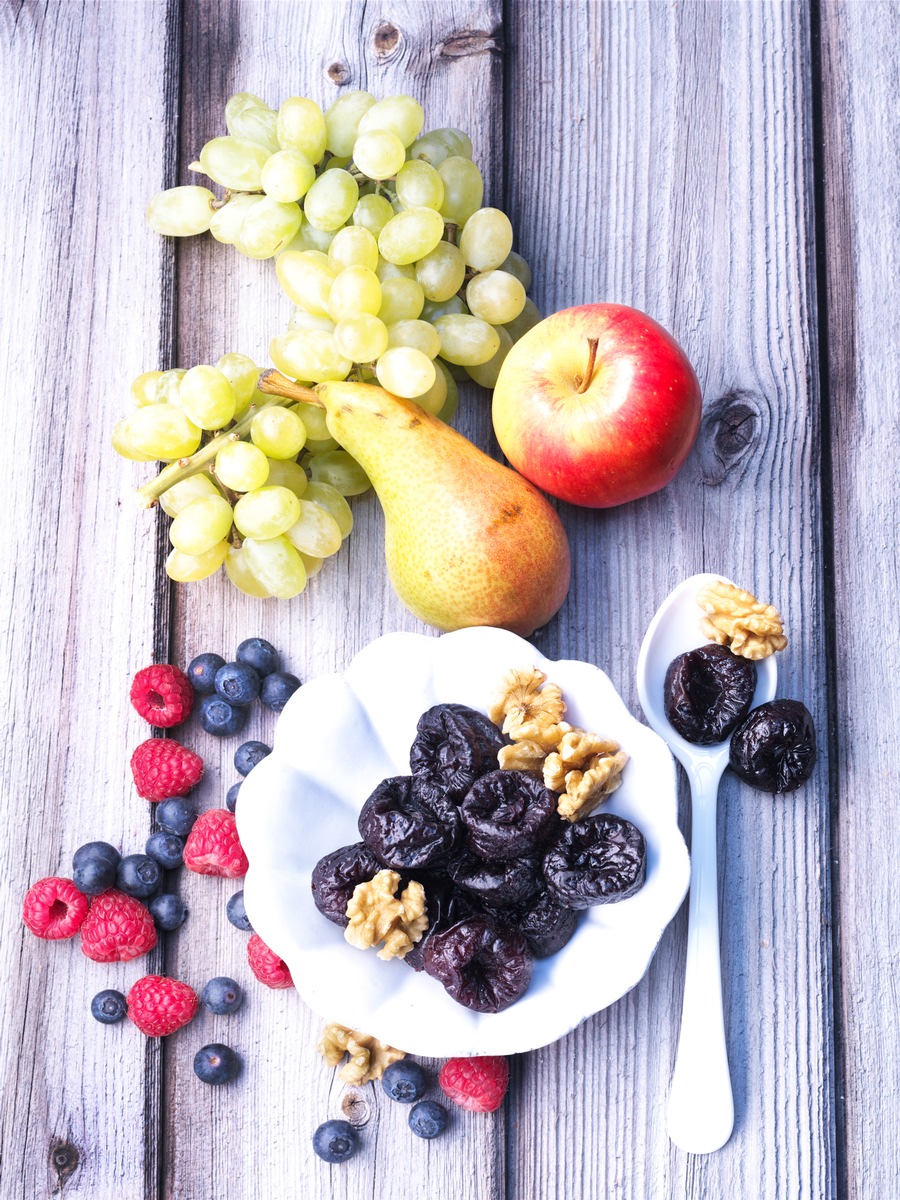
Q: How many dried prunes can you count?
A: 11